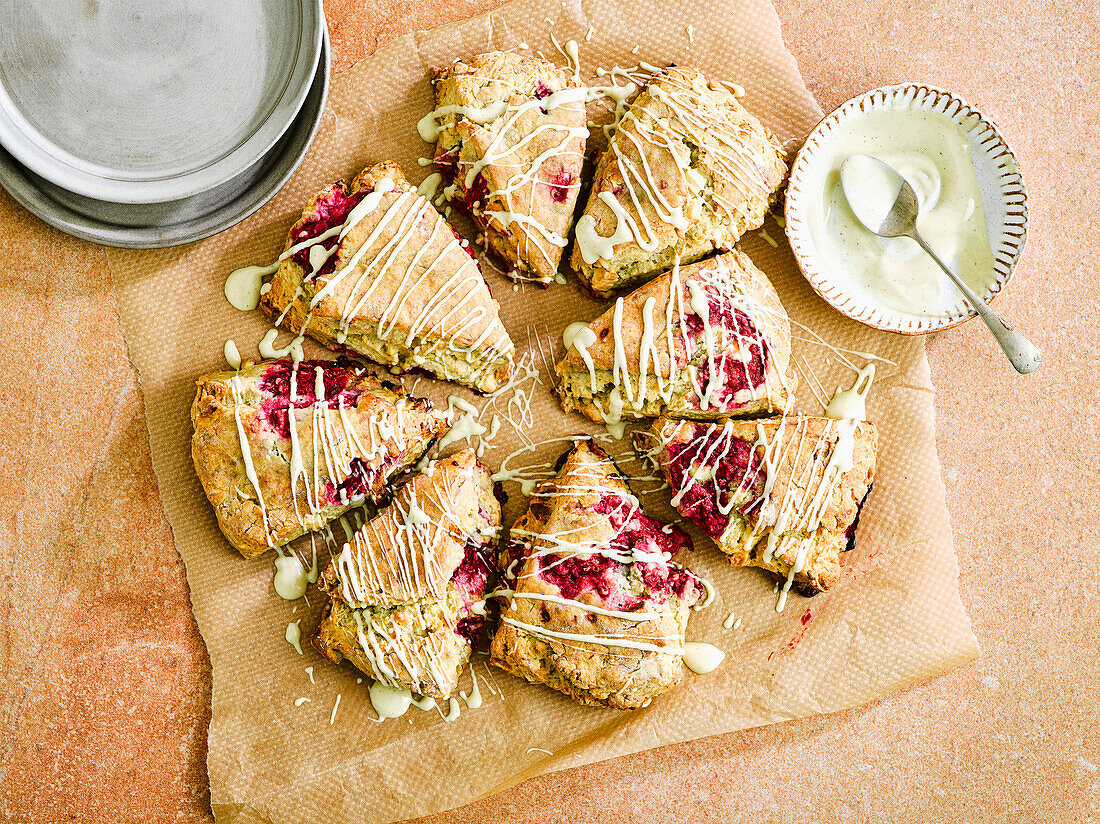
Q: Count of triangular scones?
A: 8